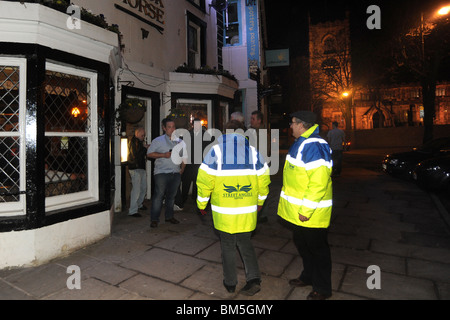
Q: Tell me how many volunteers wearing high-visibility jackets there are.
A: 2